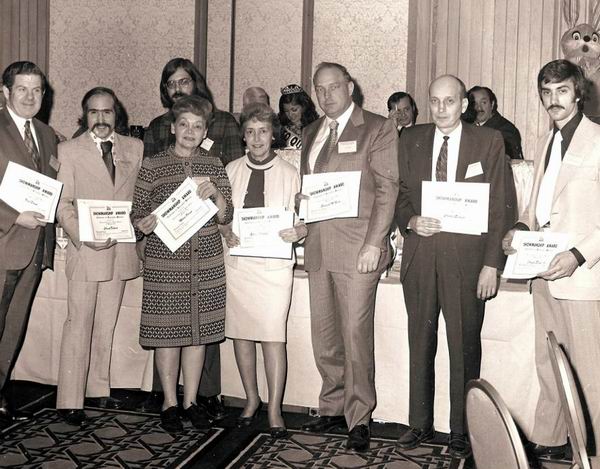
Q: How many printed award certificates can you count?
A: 7